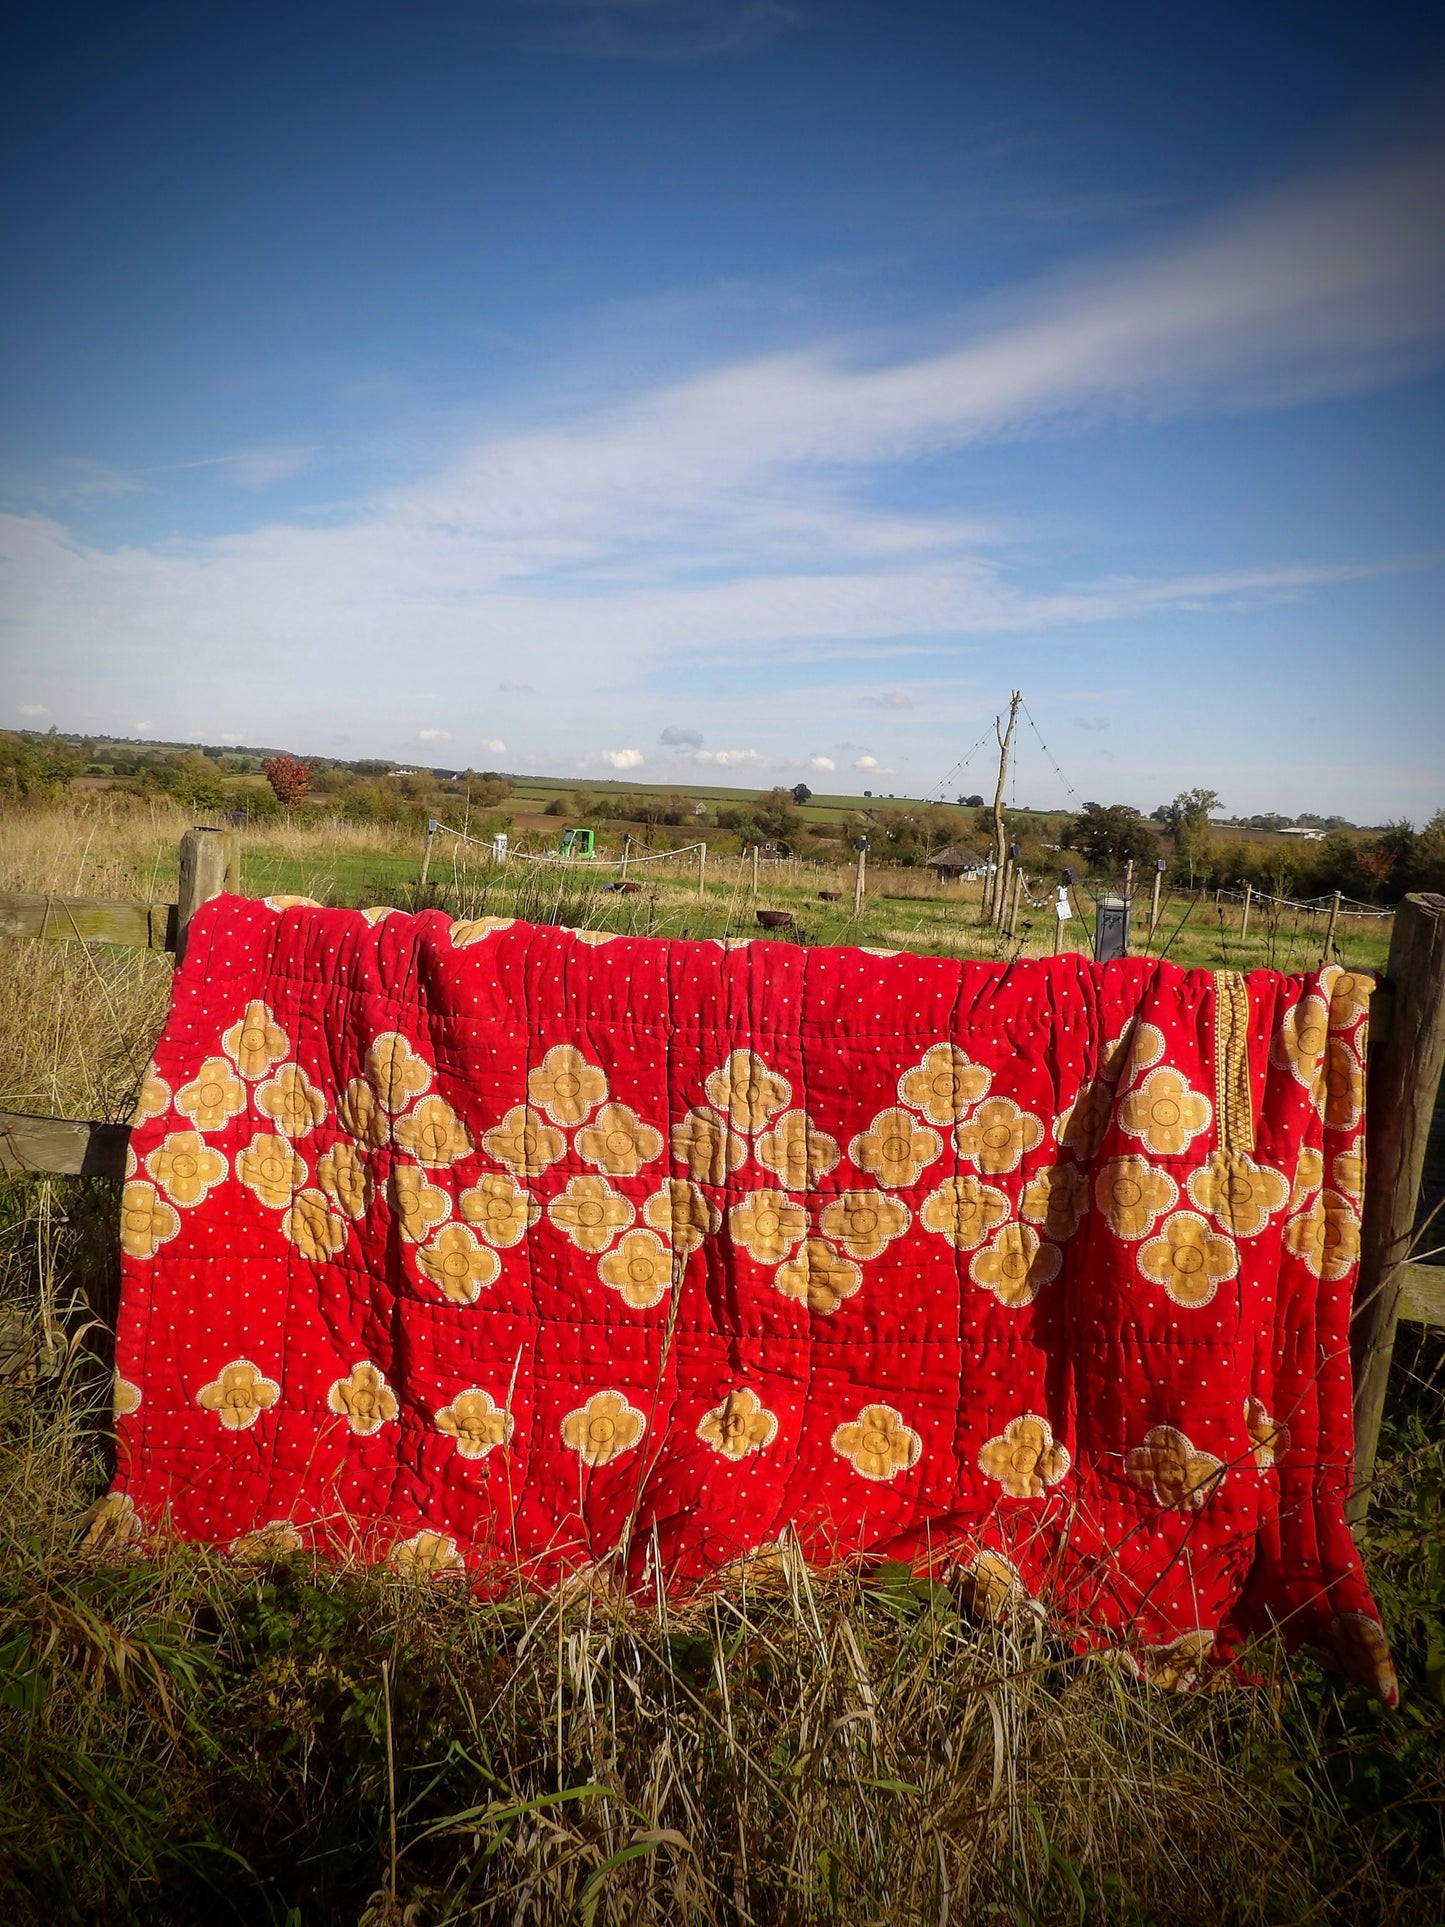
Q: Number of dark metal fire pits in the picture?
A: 3